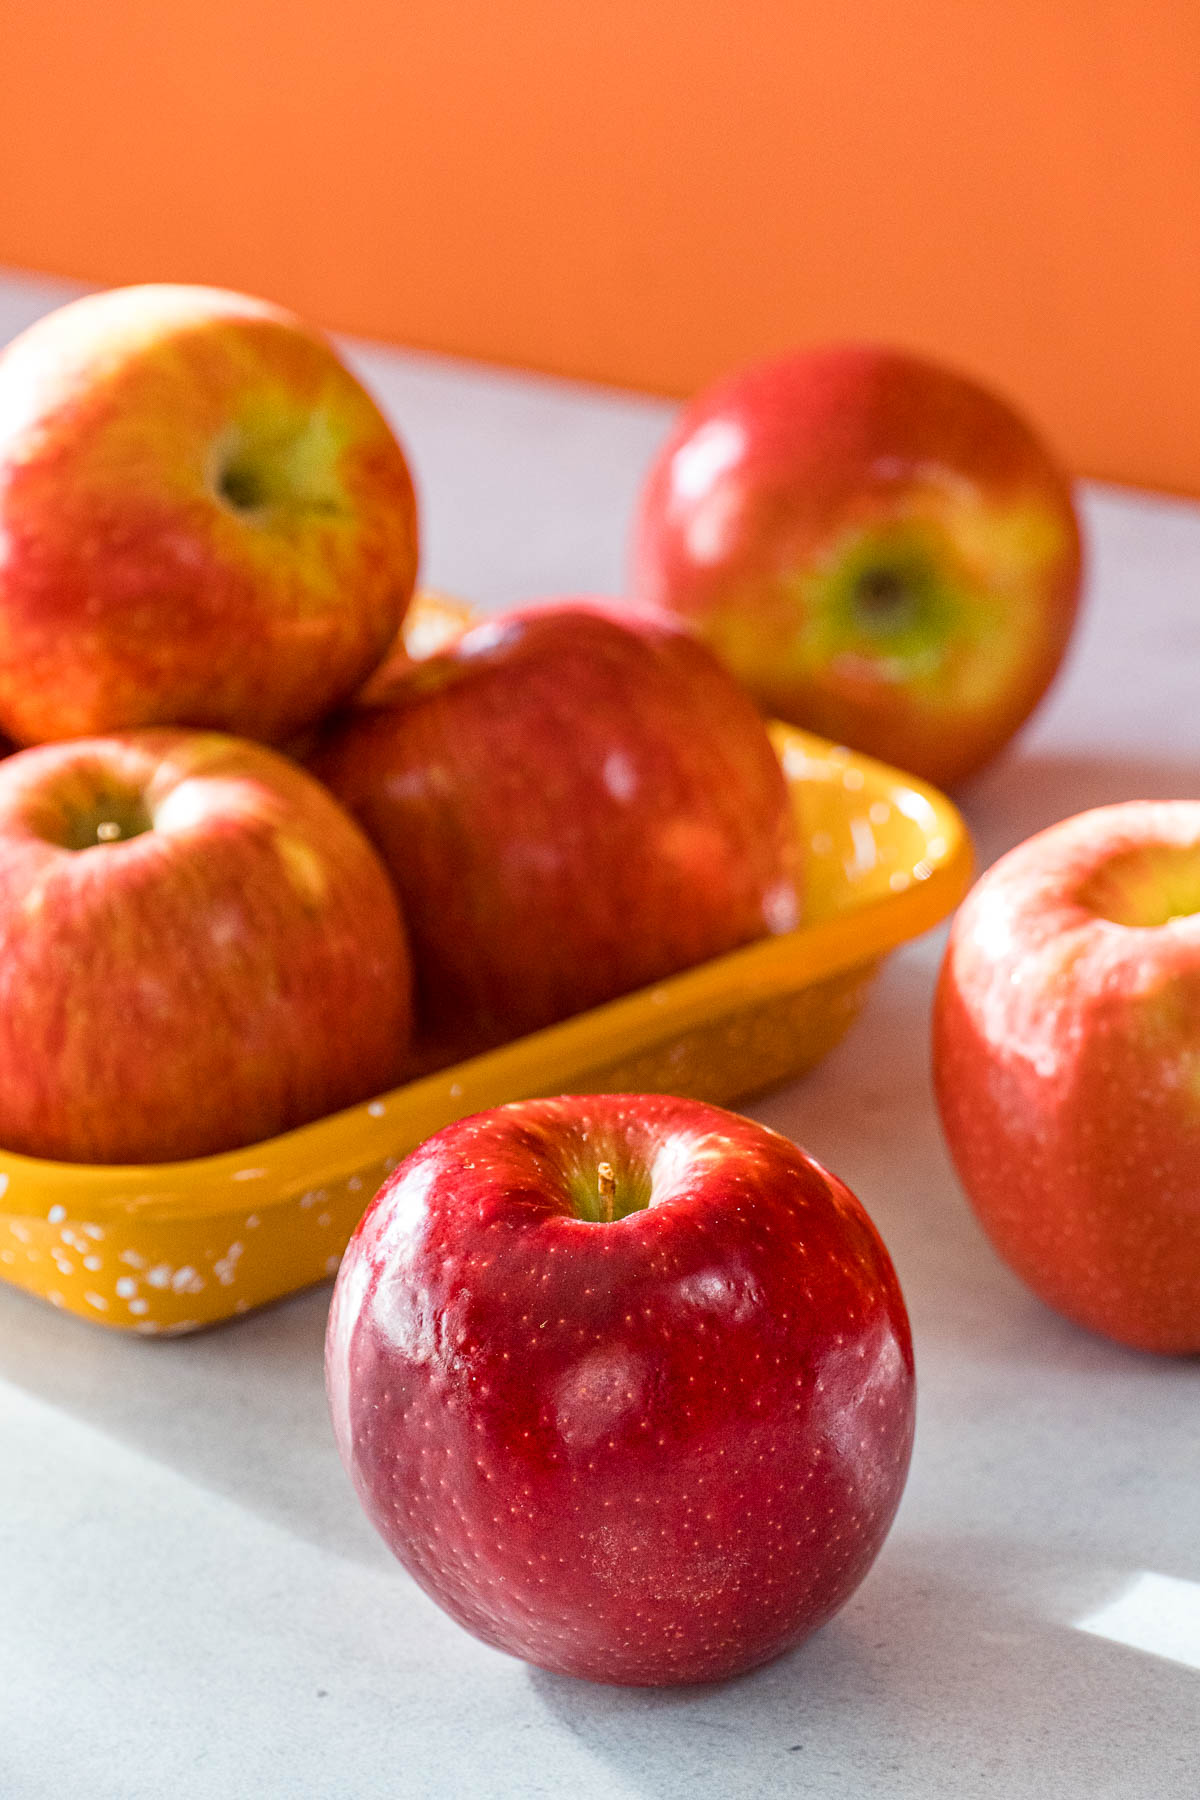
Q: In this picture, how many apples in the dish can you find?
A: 3